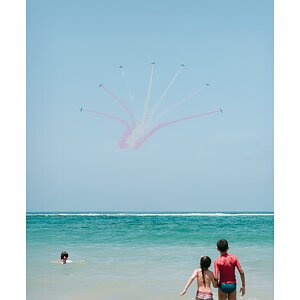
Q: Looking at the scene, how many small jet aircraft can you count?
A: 7